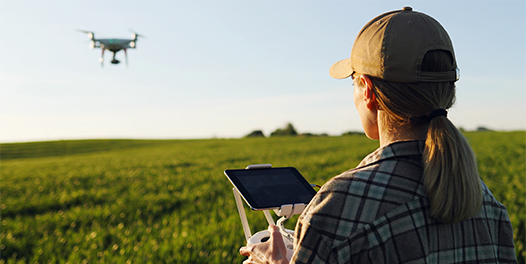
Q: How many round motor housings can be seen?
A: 4